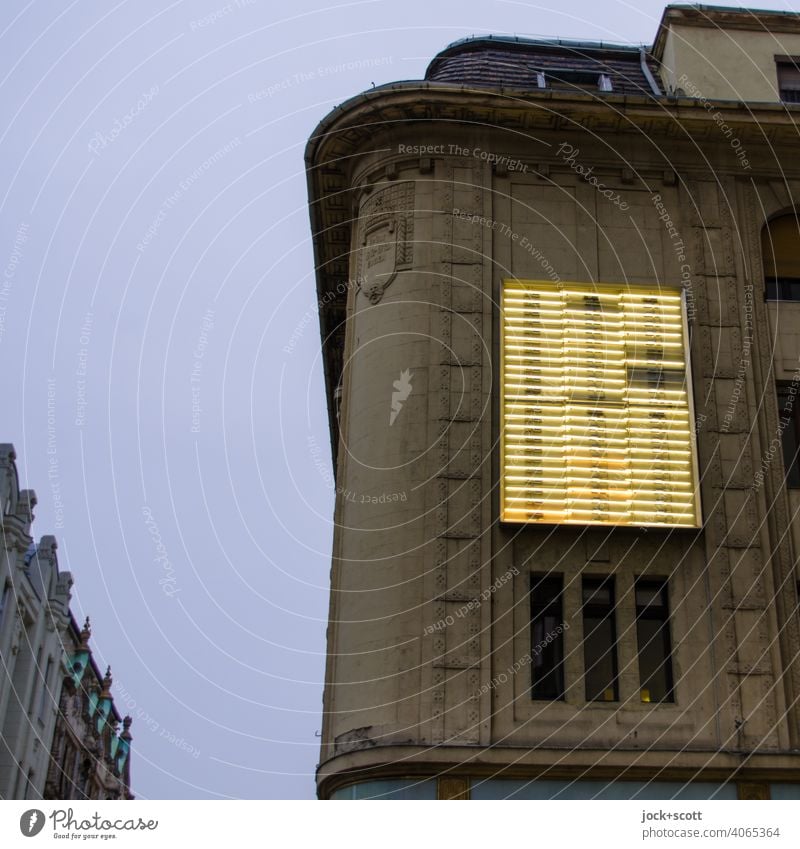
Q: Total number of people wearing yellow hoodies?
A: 0